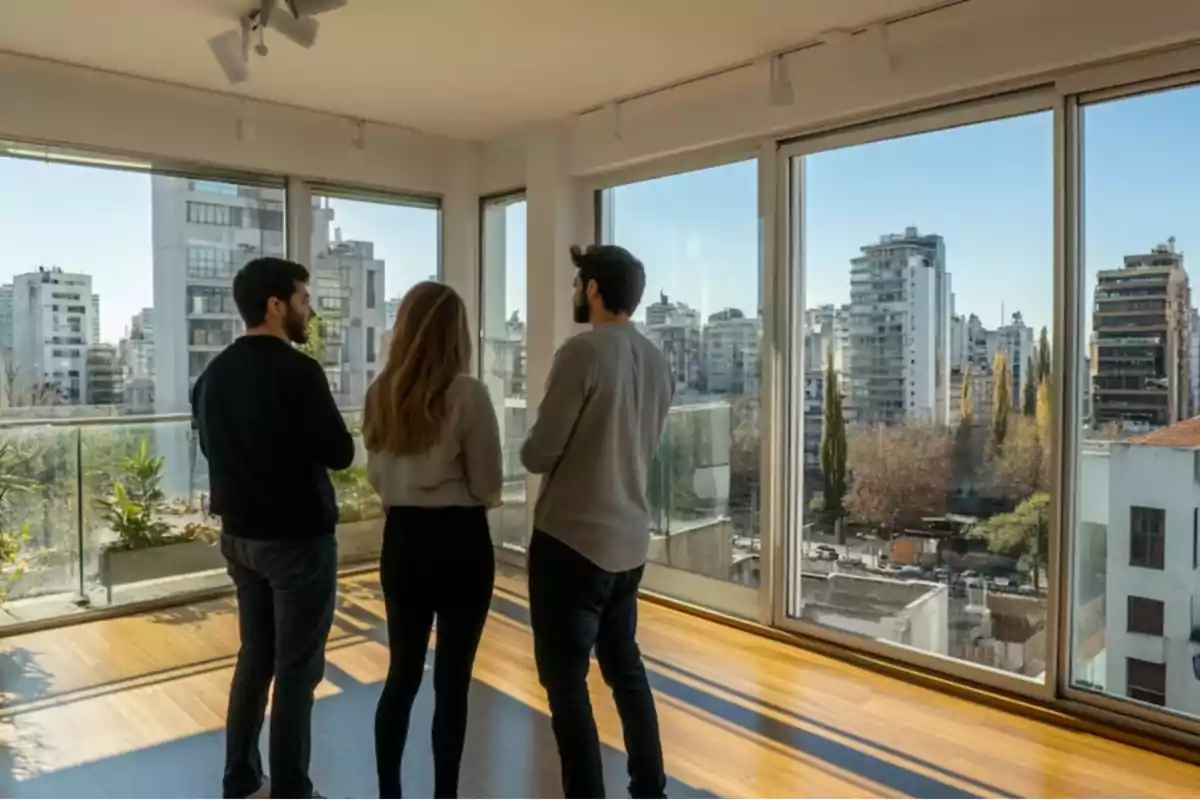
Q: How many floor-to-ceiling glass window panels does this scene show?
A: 6